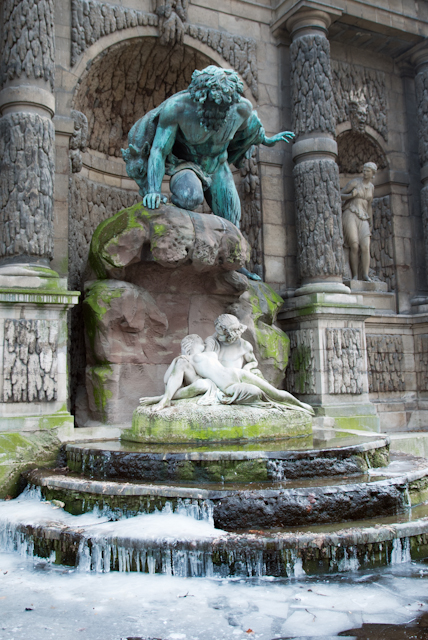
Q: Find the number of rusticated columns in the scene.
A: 3